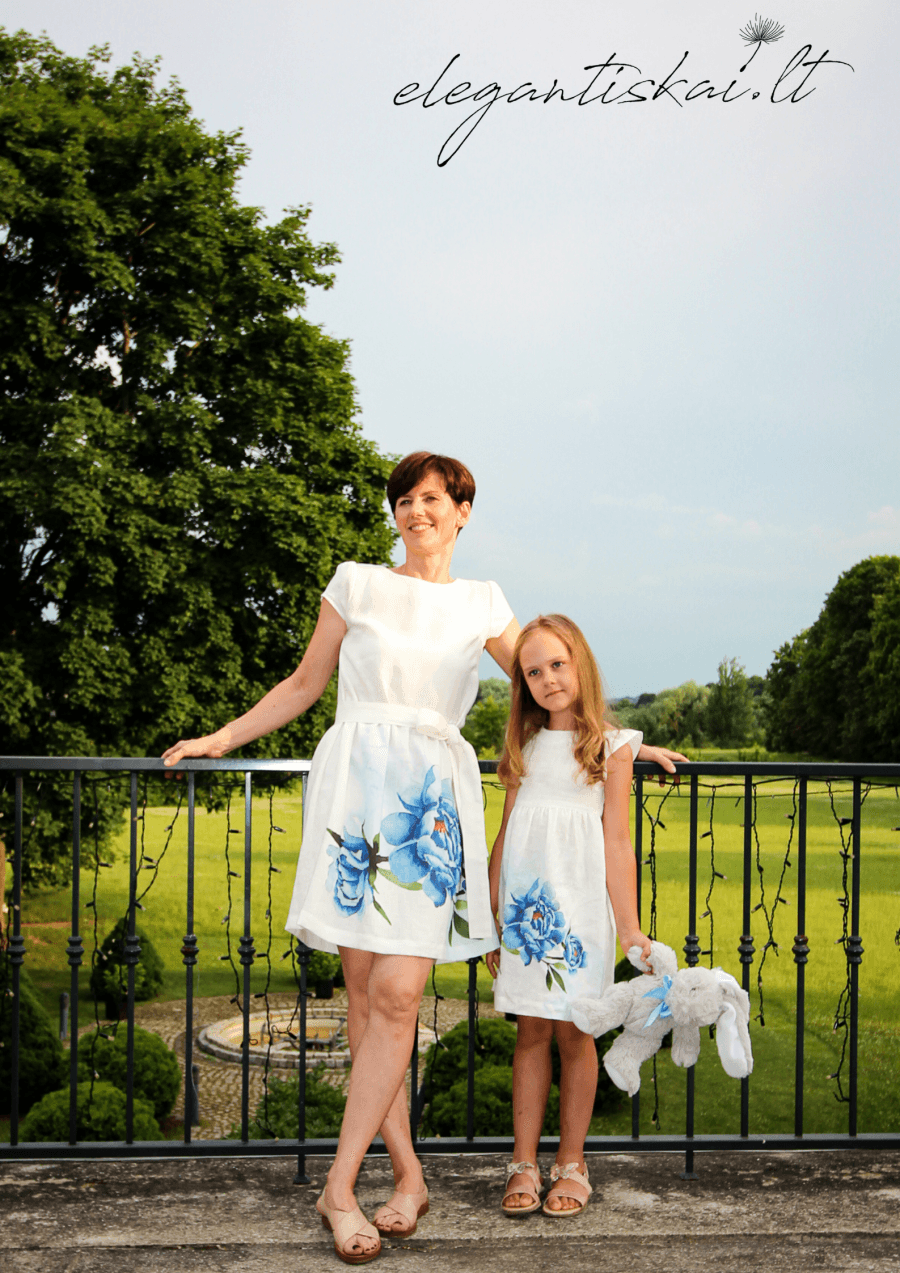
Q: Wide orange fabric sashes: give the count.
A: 0